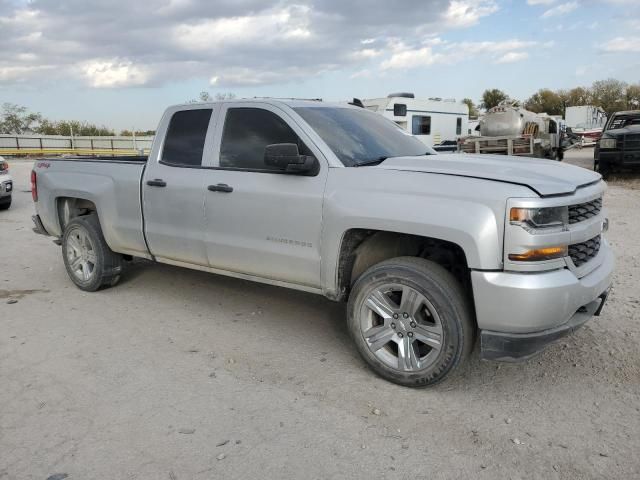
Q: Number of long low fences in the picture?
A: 1